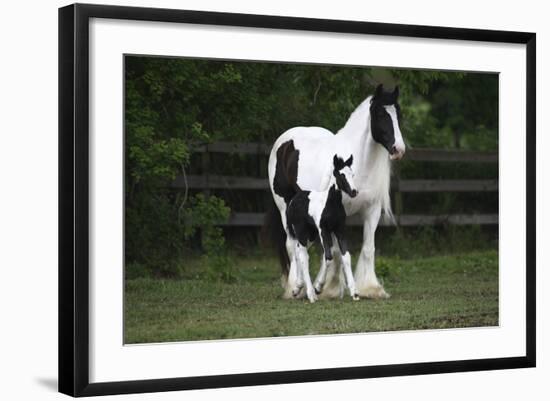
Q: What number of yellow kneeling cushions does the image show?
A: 0